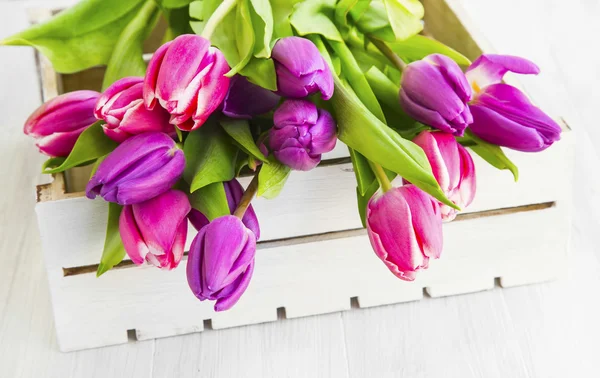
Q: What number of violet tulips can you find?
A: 8